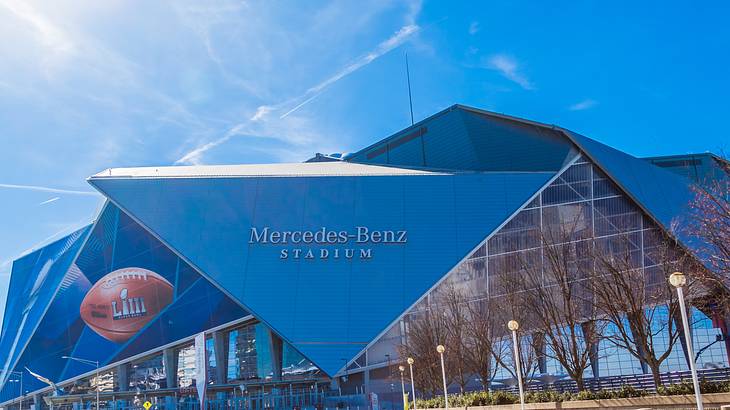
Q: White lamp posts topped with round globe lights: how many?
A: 5